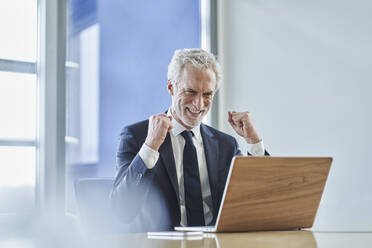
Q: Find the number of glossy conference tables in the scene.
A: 1